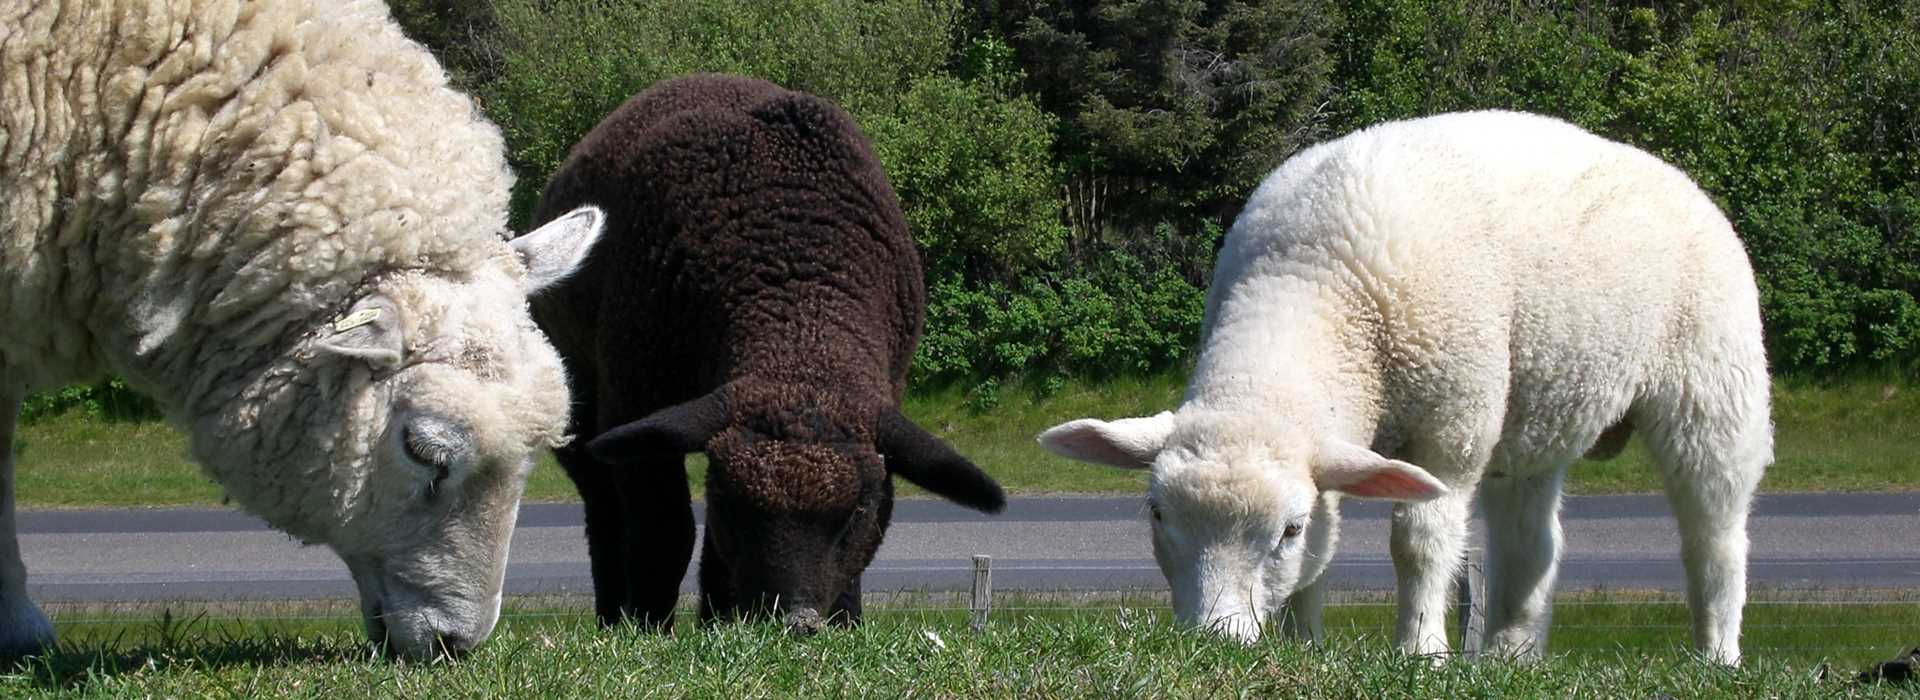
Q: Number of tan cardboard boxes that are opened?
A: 0